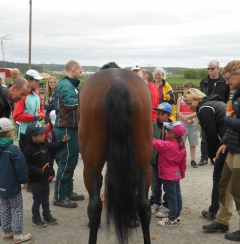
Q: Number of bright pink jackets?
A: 1